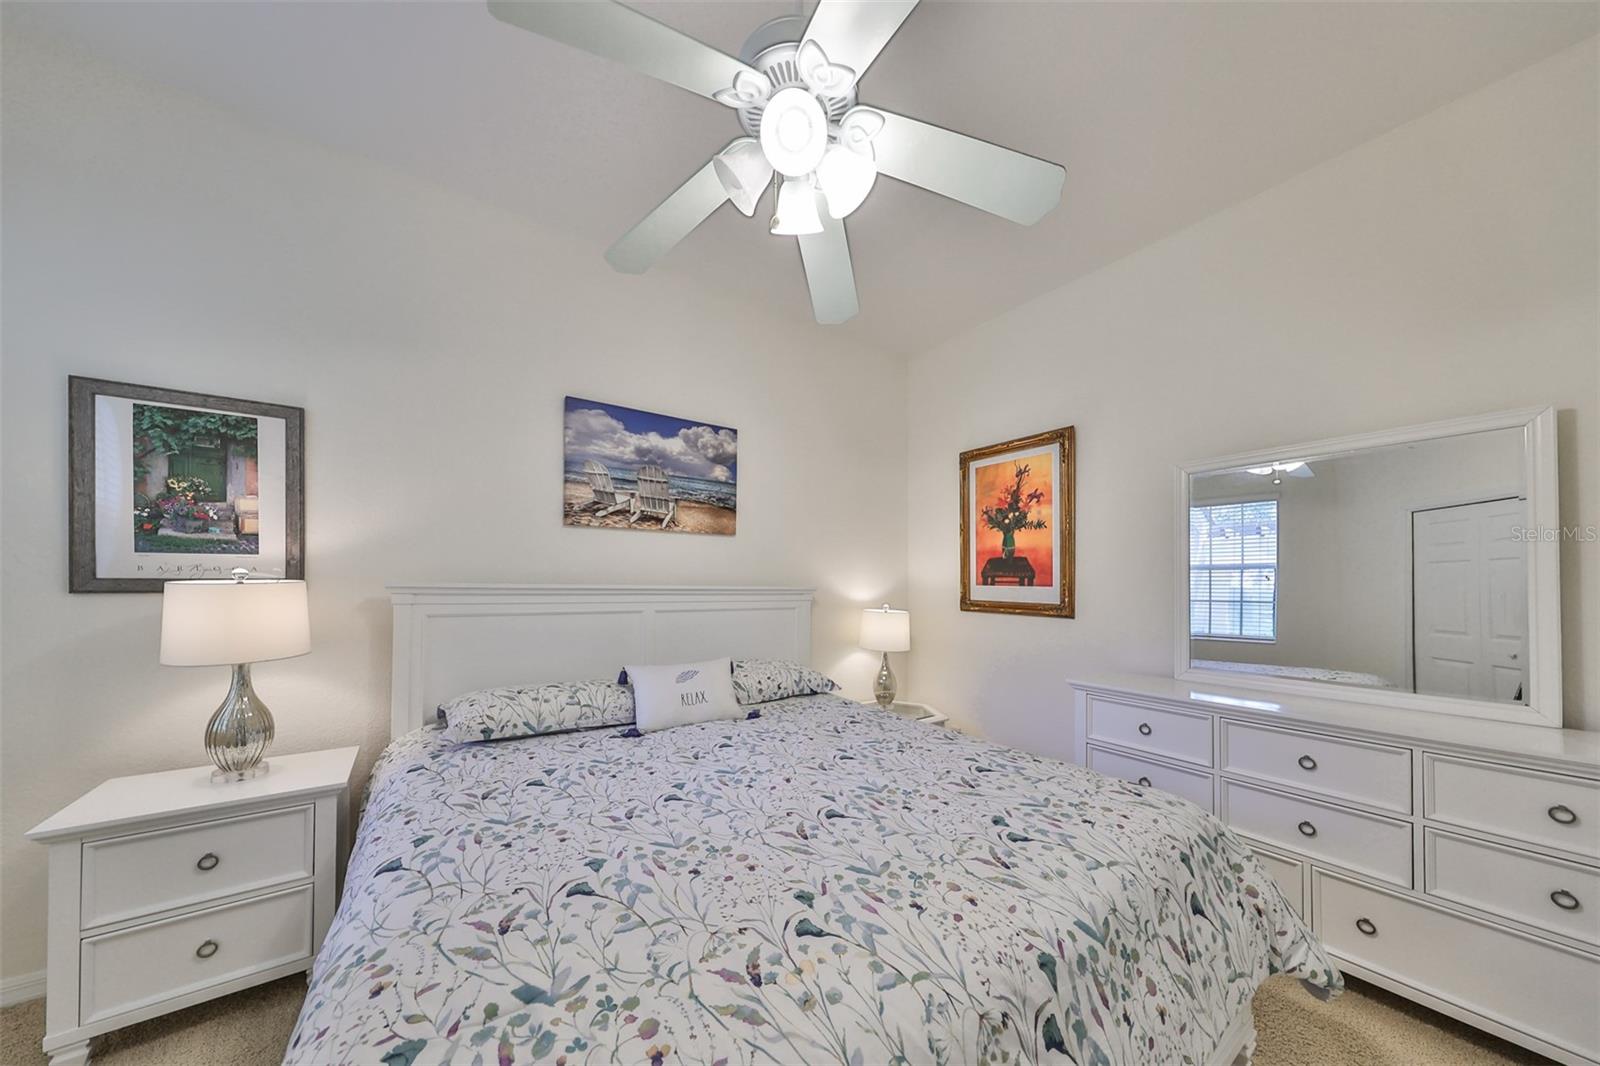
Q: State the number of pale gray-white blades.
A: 5